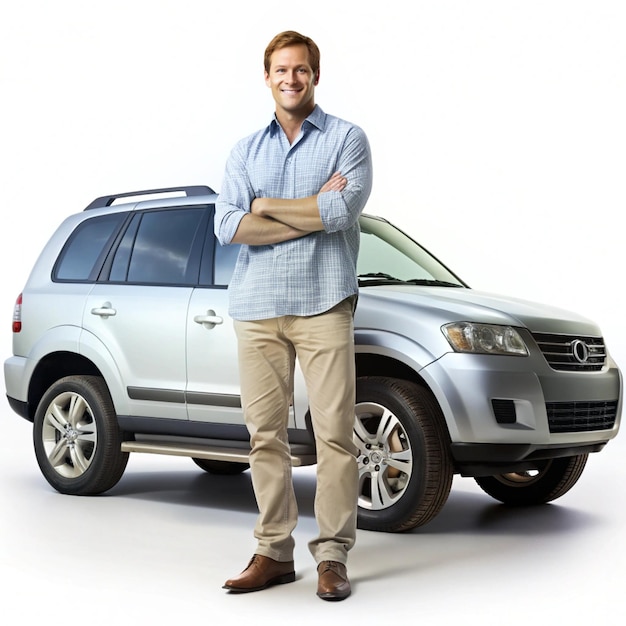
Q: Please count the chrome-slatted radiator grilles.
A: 1